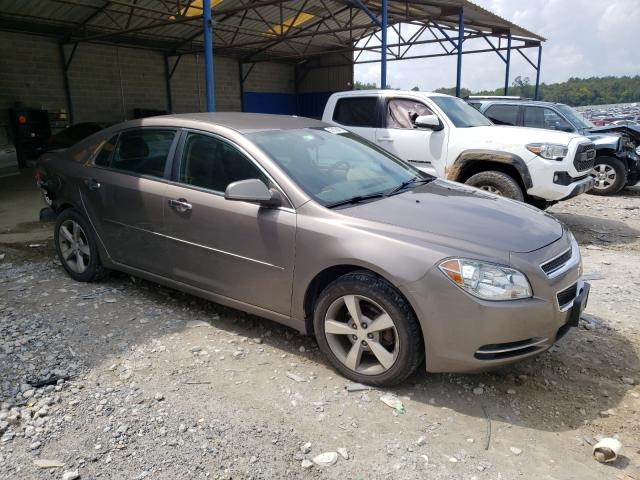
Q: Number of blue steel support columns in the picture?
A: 5